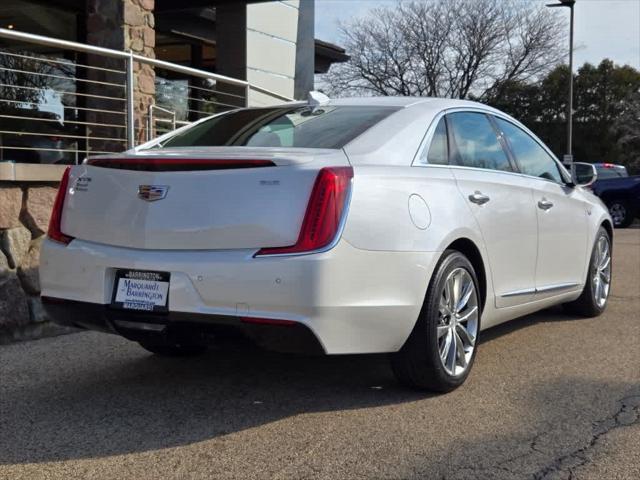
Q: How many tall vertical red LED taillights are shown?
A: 2